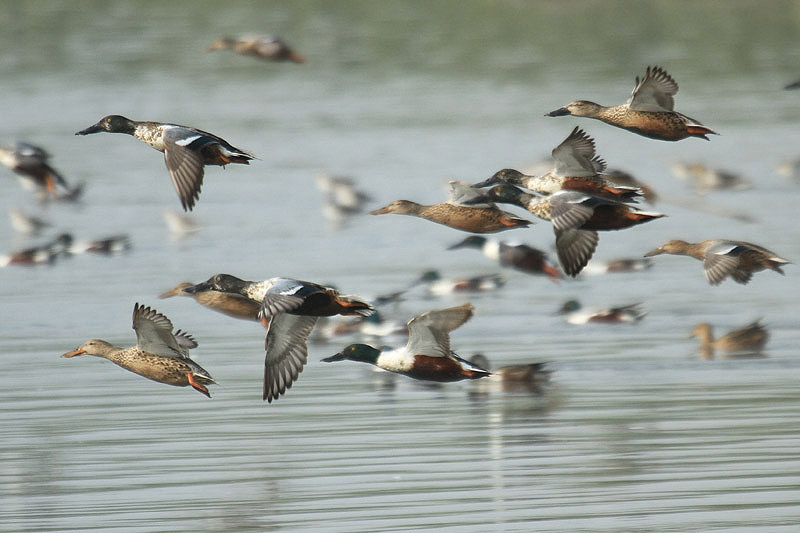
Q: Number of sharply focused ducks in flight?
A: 9